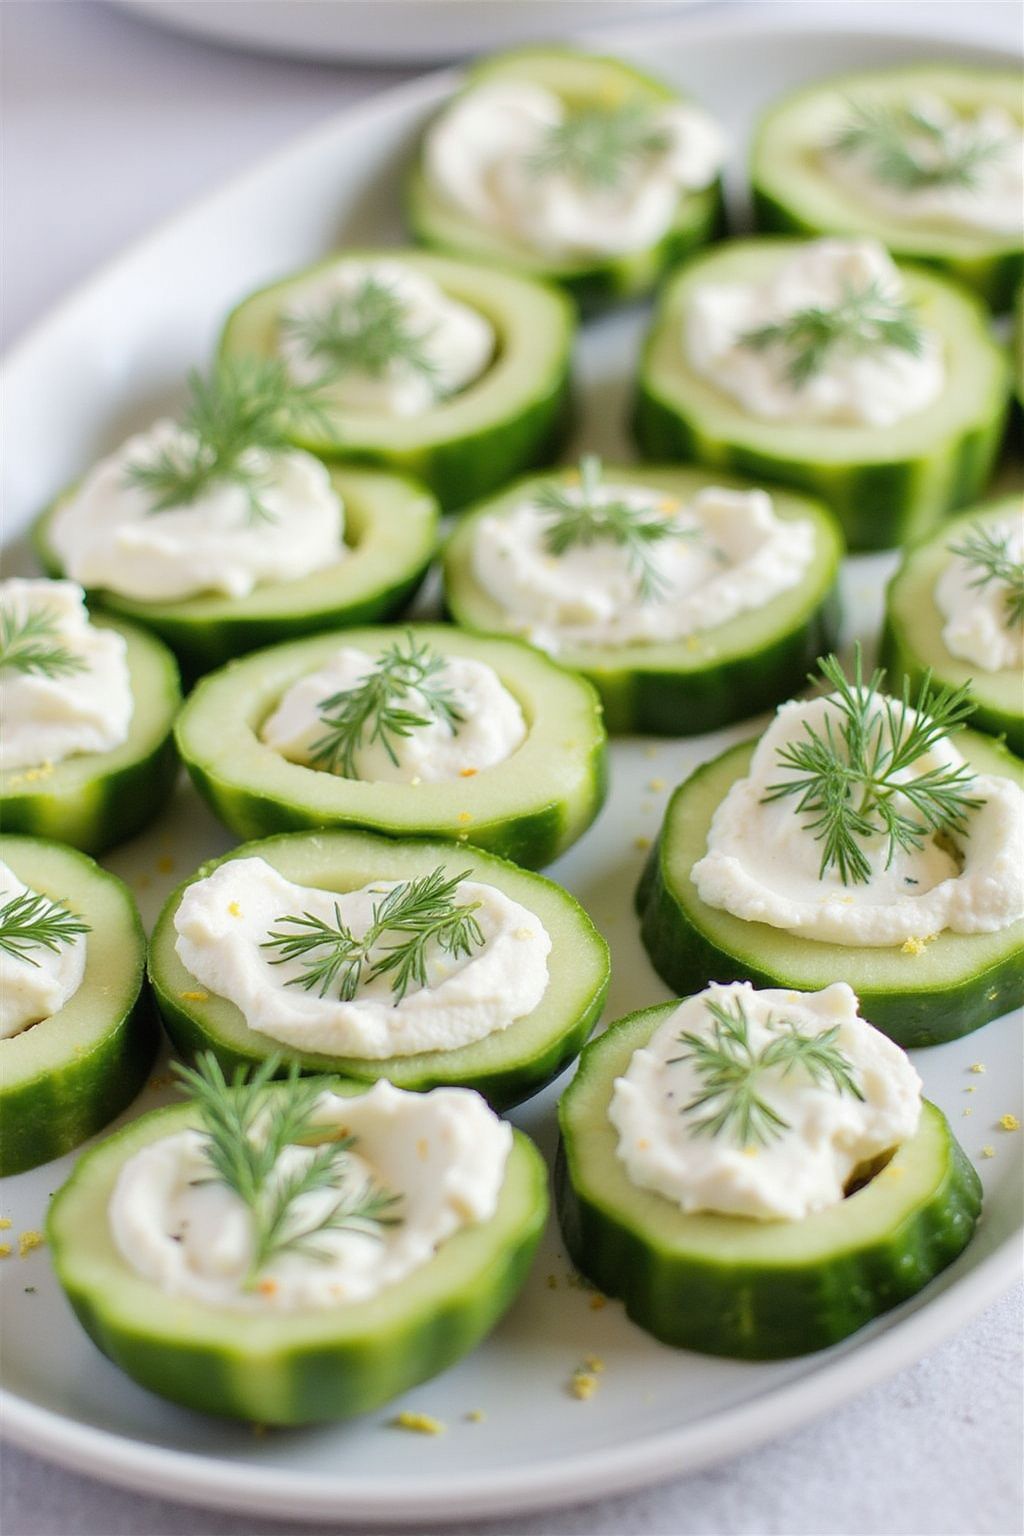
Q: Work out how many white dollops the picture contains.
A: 14